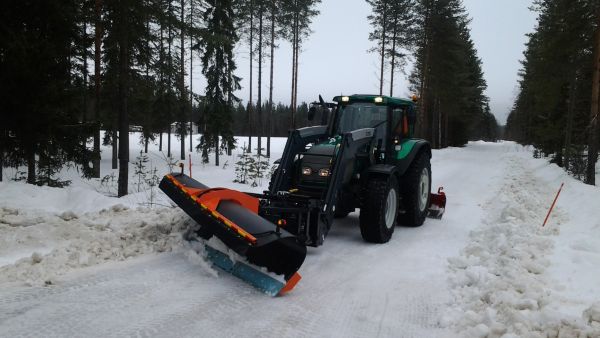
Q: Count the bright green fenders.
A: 1